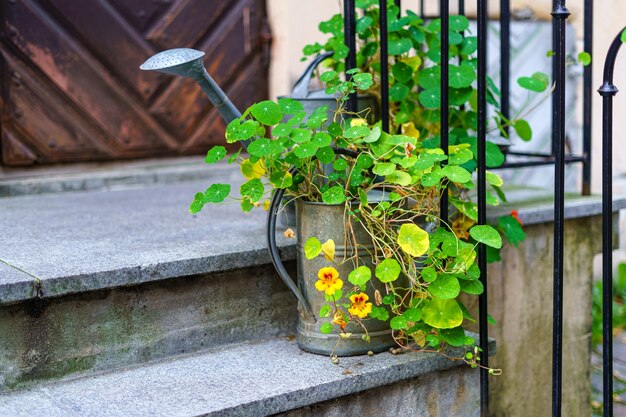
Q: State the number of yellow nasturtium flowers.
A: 2